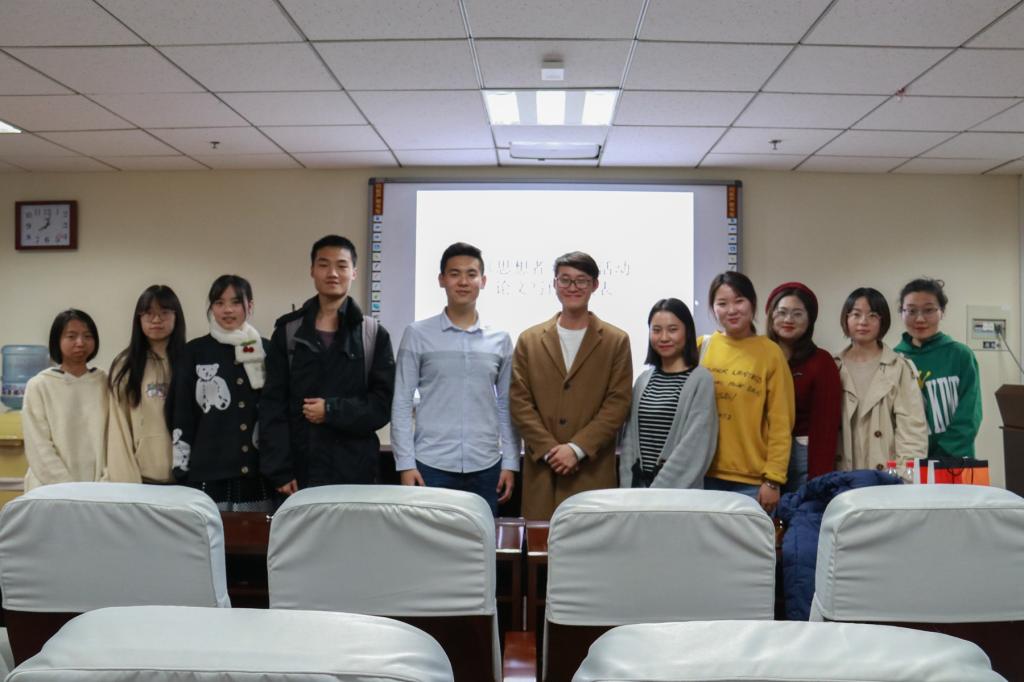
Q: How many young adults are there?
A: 11